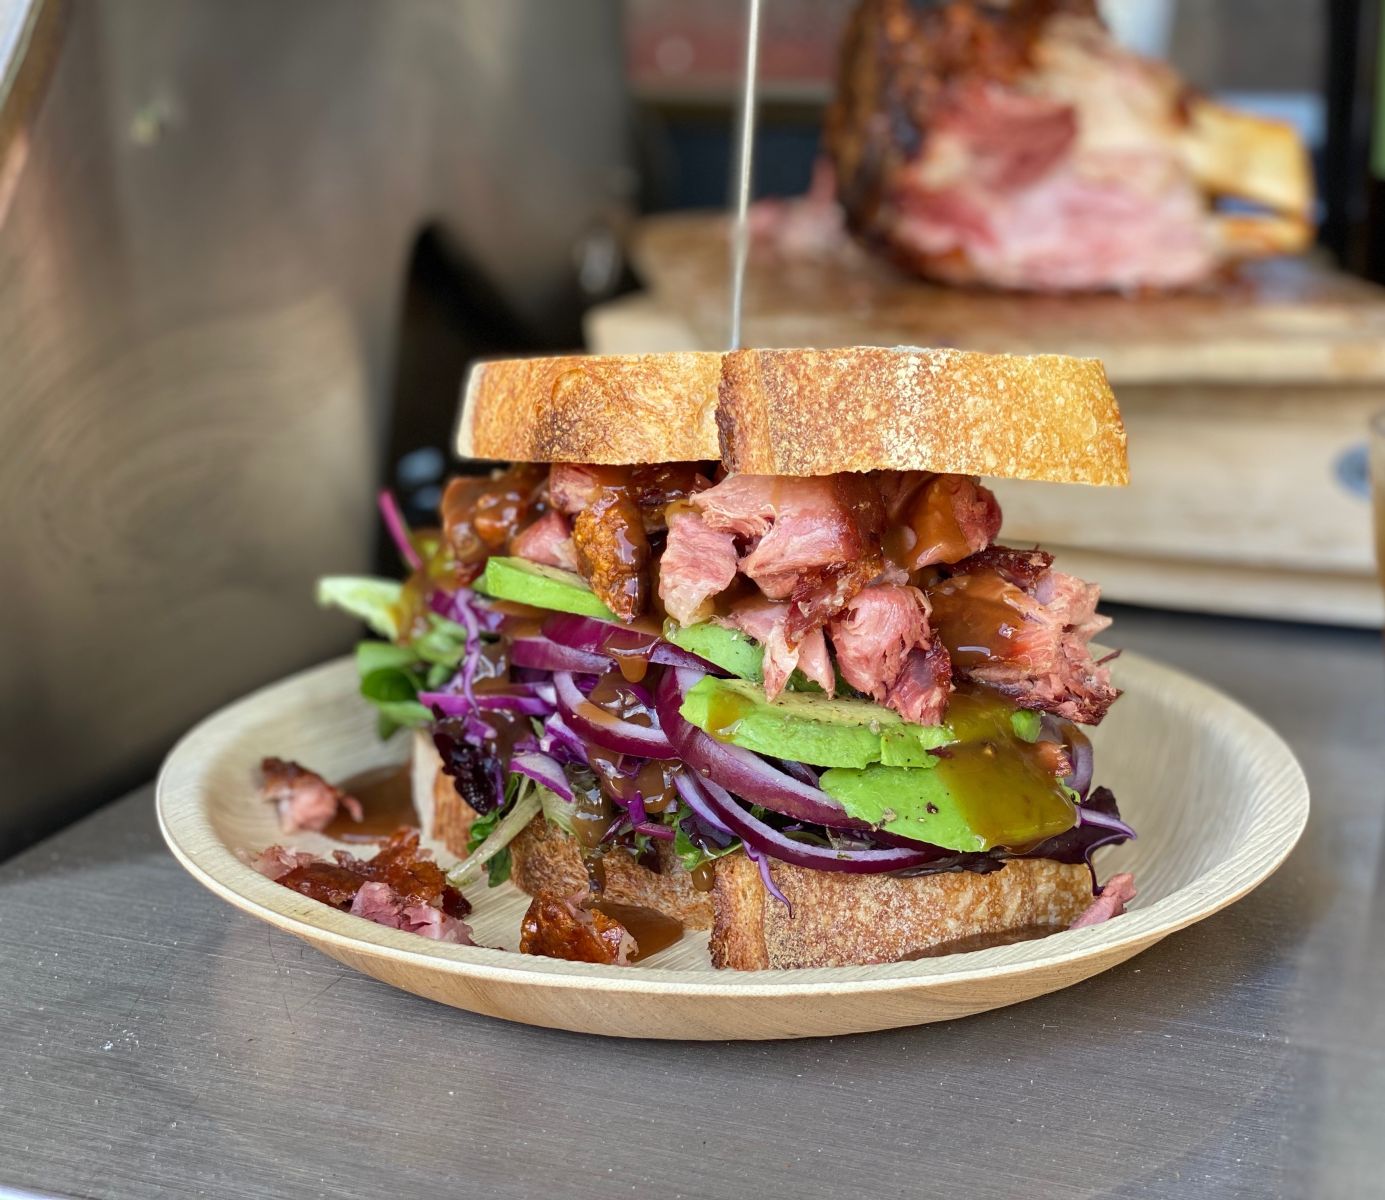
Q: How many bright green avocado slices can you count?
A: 4